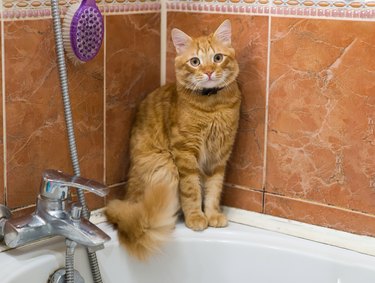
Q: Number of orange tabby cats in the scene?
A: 1